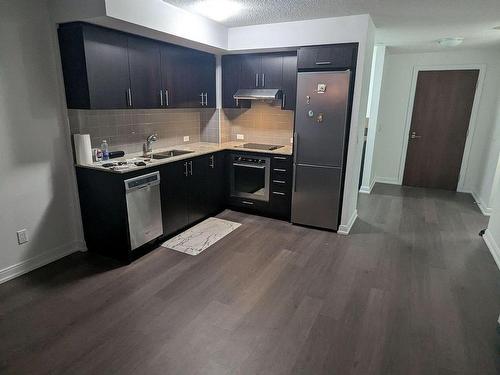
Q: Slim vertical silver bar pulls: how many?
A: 12